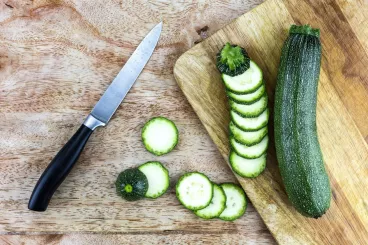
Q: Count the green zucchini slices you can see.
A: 12